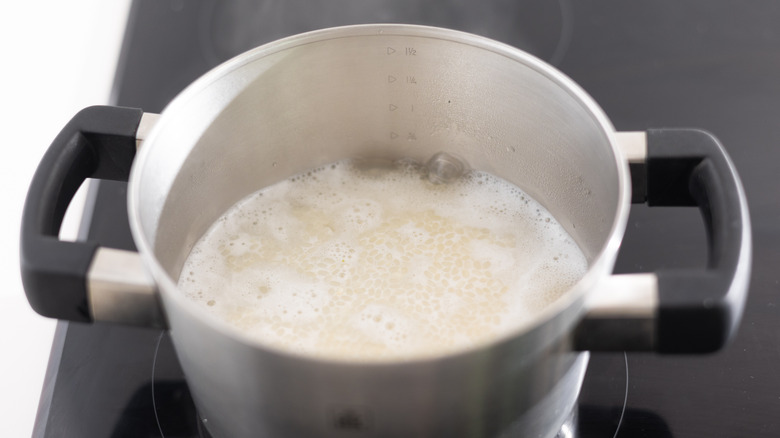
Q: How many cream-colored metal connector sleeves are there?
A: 4